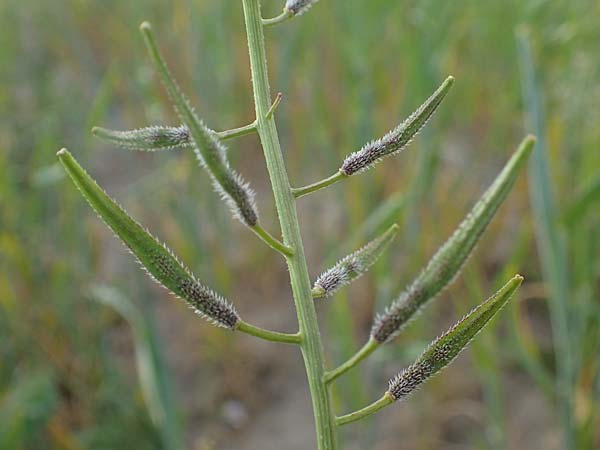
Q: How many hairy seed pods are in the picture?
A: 8